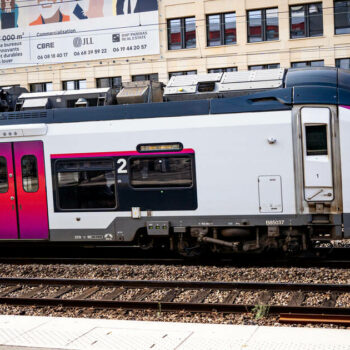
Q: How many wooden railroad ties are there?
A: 12